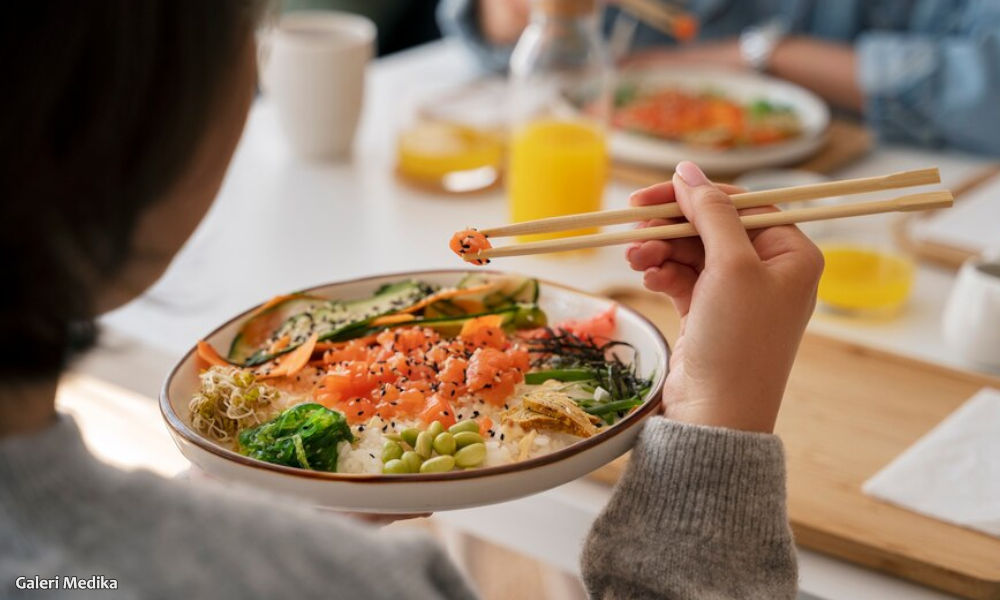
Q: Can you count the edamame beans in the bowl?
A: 11